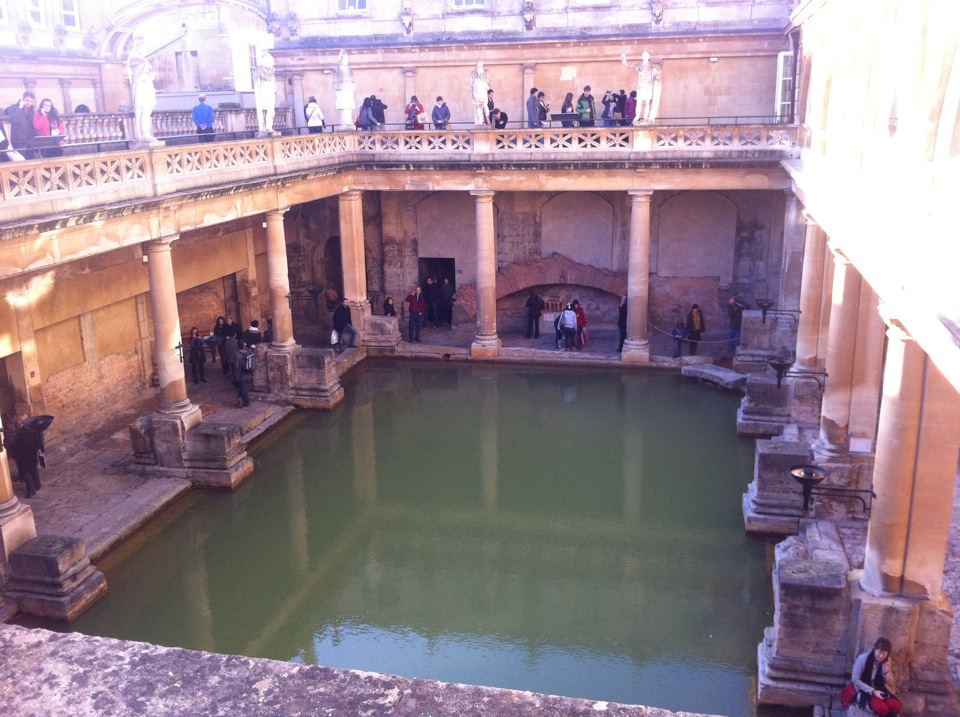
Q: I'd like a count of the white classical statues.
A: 5